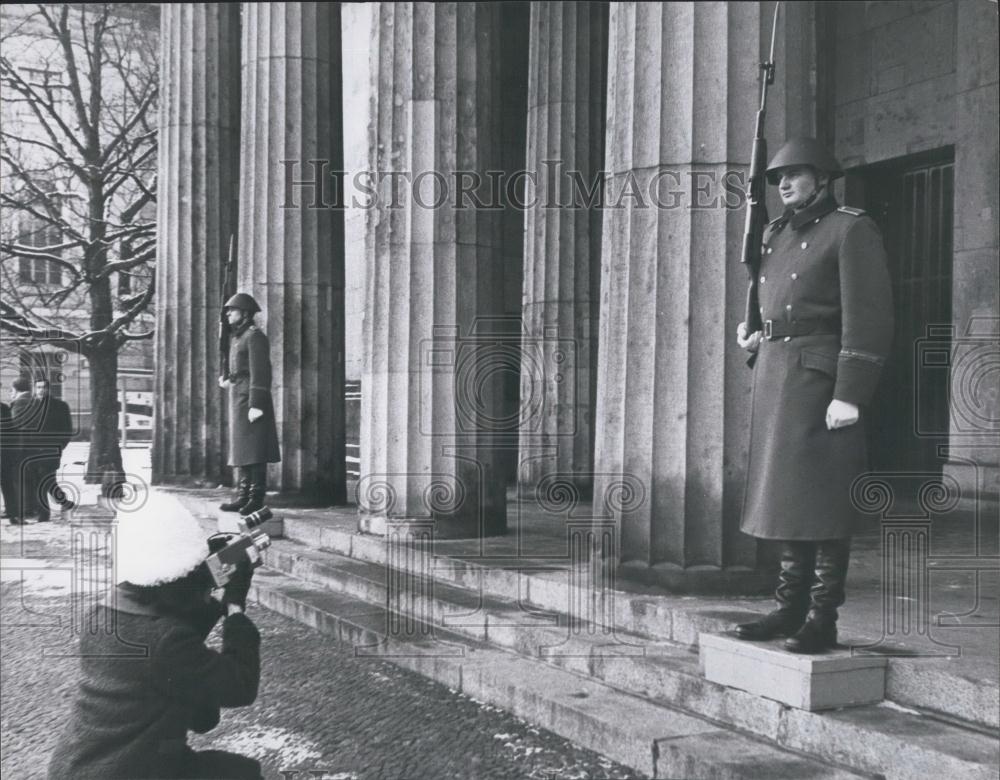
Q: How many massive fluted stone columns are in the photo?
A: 5